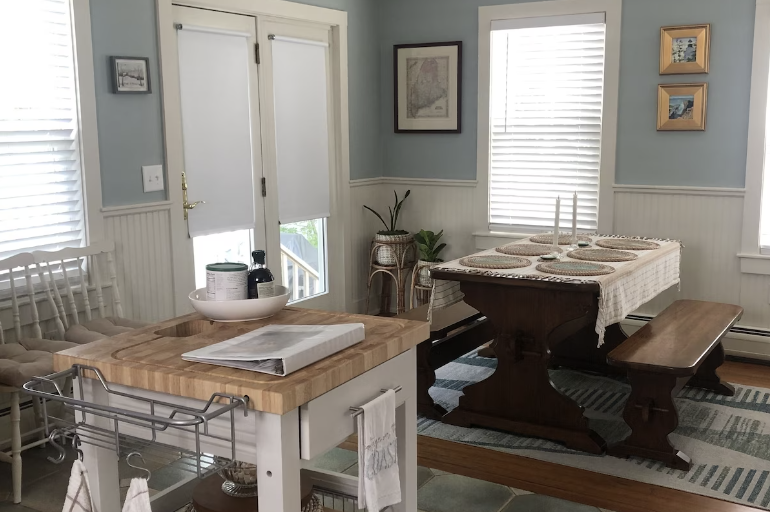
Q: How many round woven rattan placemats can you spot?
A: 6